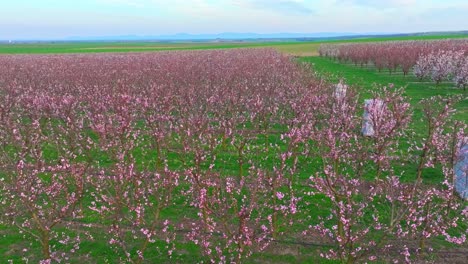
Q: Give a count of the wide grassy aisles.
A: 1